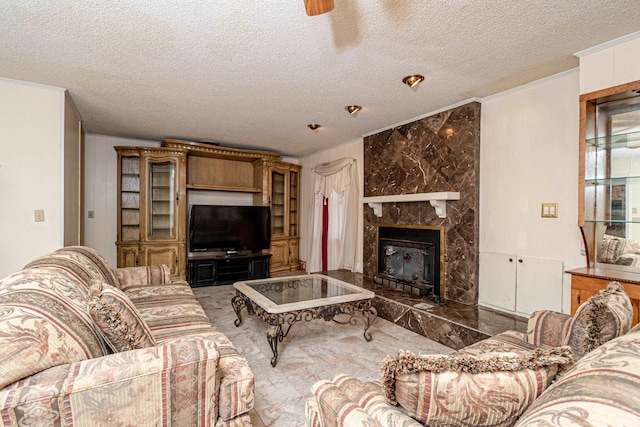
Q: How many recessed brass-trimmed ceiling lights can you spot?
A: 3